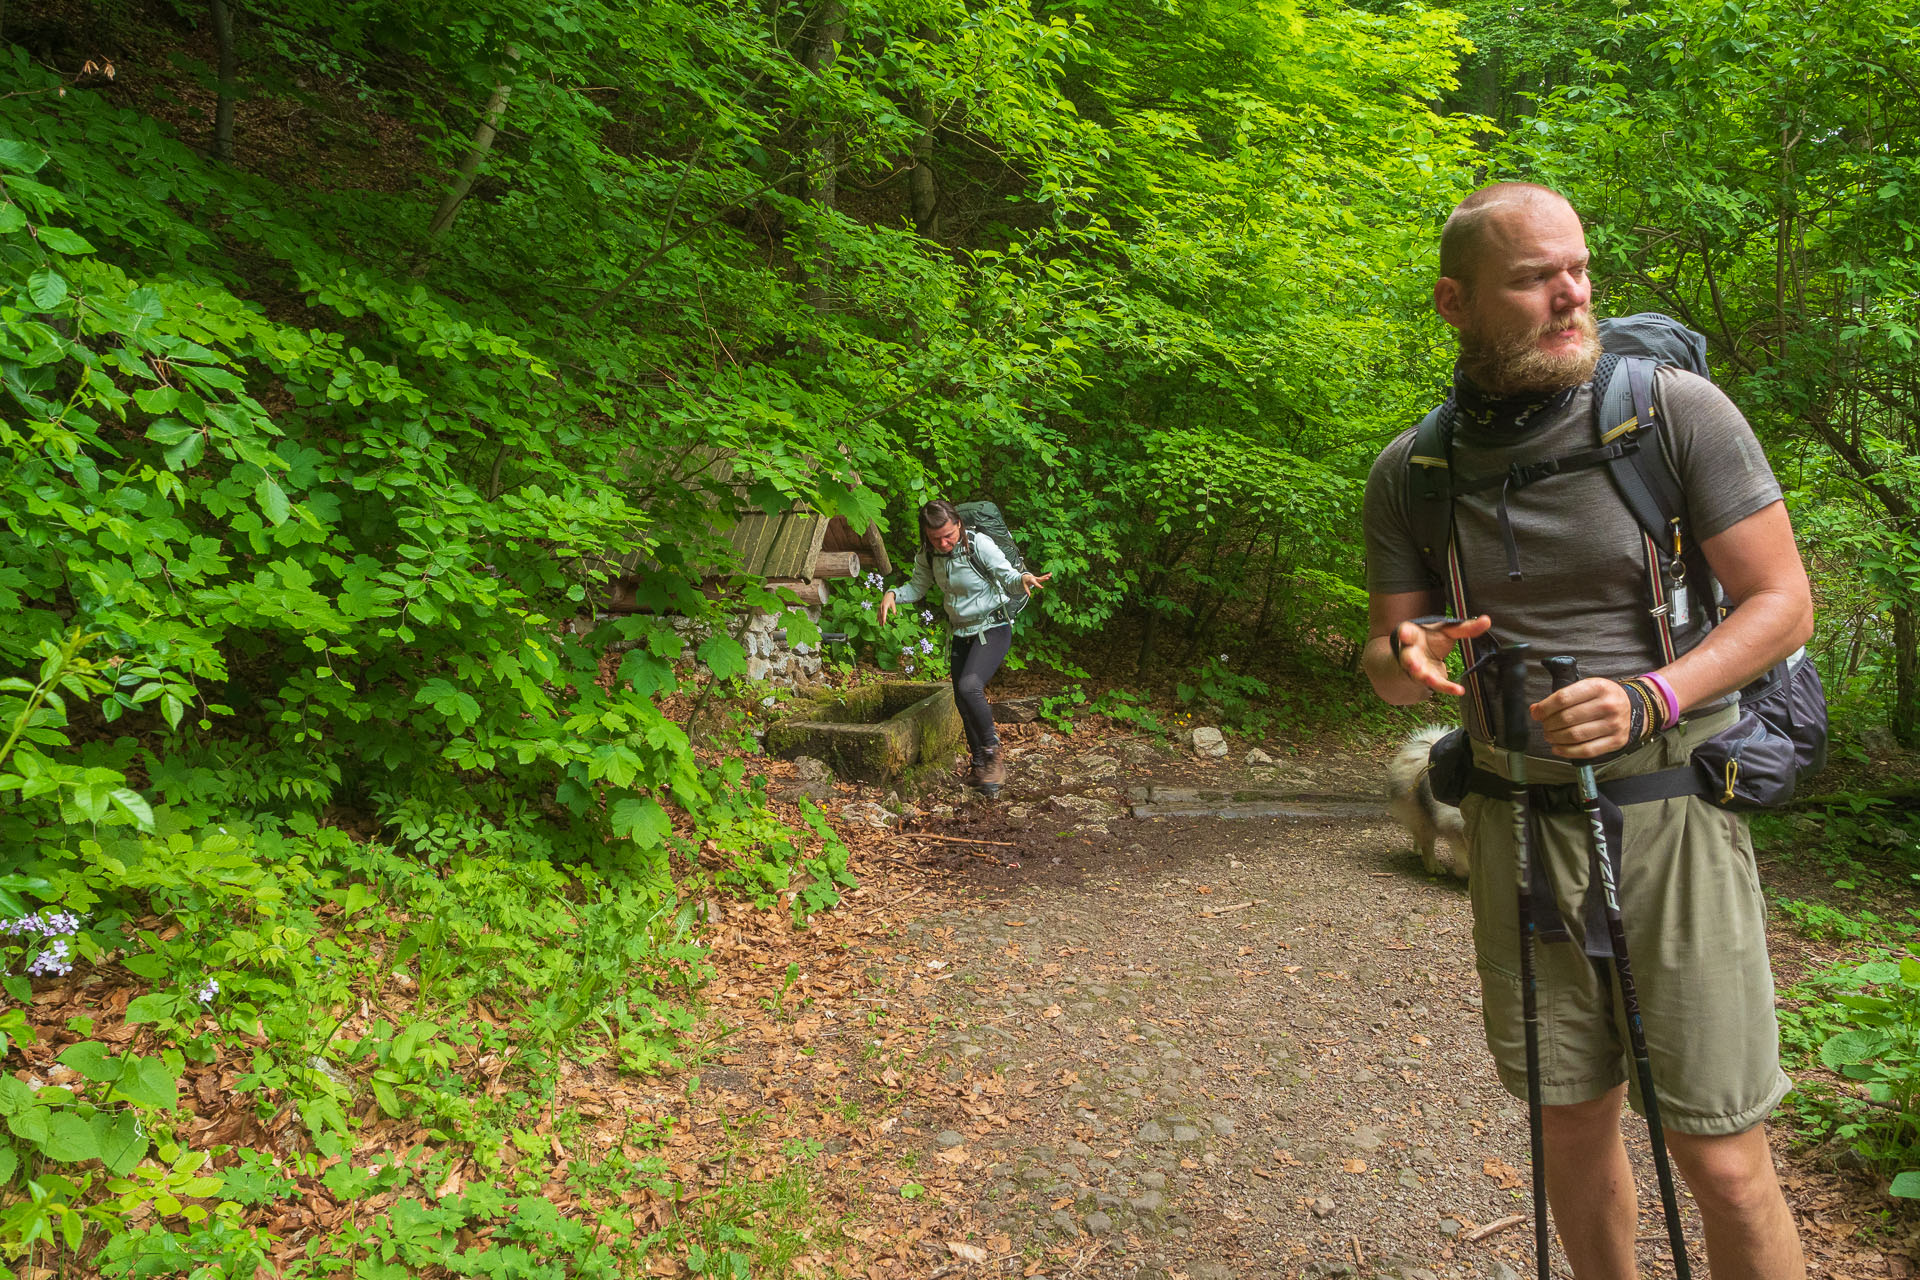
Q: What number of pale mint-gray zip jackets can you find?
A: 1